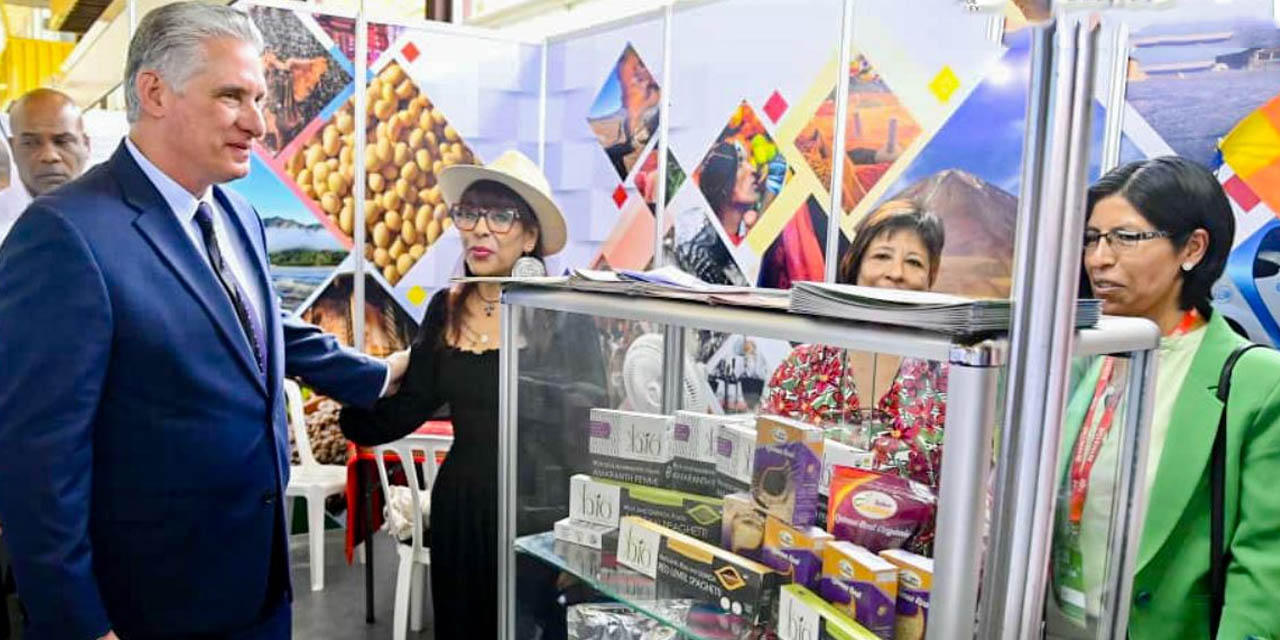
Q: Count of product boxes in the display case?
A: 13